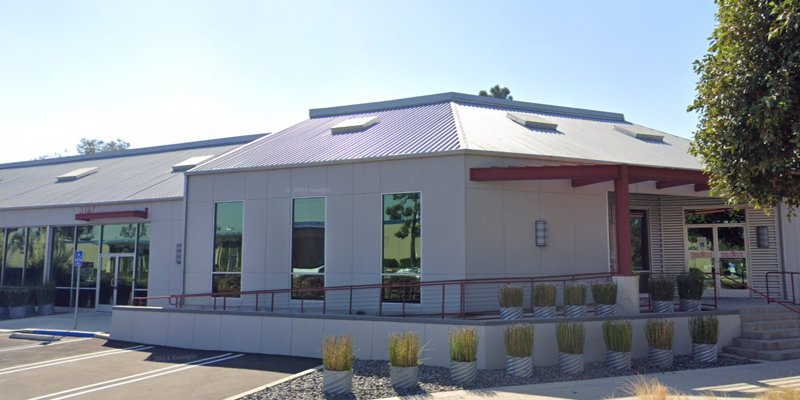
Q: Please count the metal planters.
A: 14